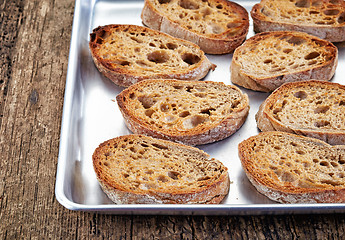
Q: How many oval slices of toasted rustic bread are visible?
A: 8